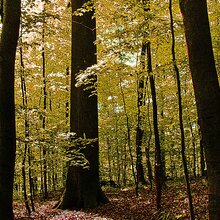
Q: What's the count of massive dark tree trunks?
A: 3